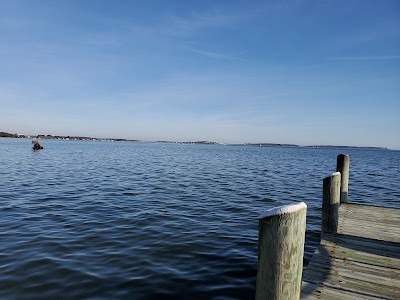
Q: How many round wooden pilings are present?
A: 3